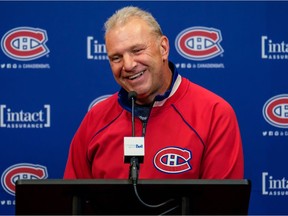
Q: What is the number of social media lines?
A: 4